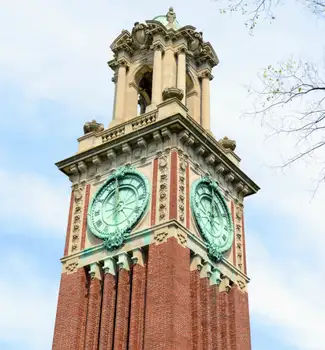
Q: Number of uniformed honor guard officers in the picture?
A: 0